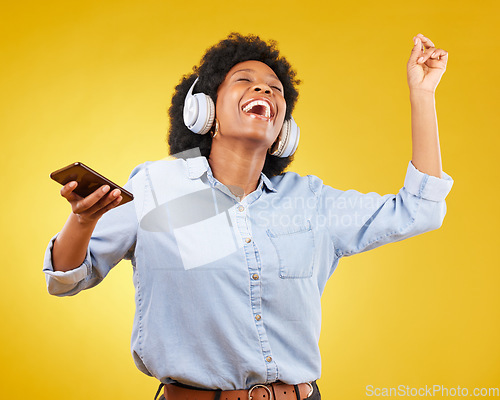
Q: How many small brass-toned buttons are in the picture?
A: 5